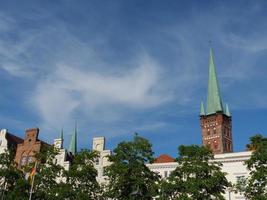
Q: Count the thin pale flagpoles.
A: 1